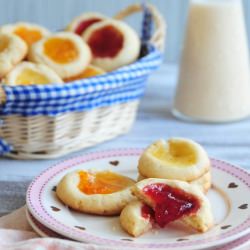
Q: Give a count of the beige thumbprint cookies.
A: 11